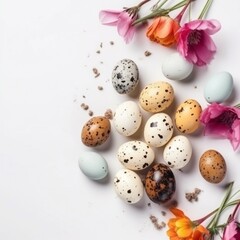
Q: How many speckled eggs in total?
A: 11